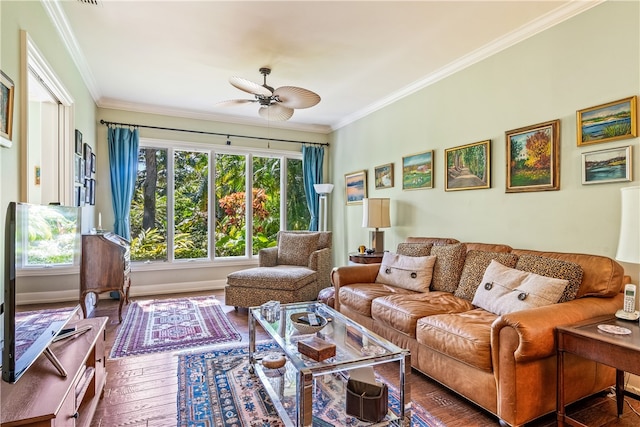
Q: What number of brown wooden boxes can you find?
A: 1